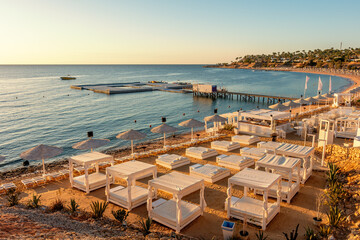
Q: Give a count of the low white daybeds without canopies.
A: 8